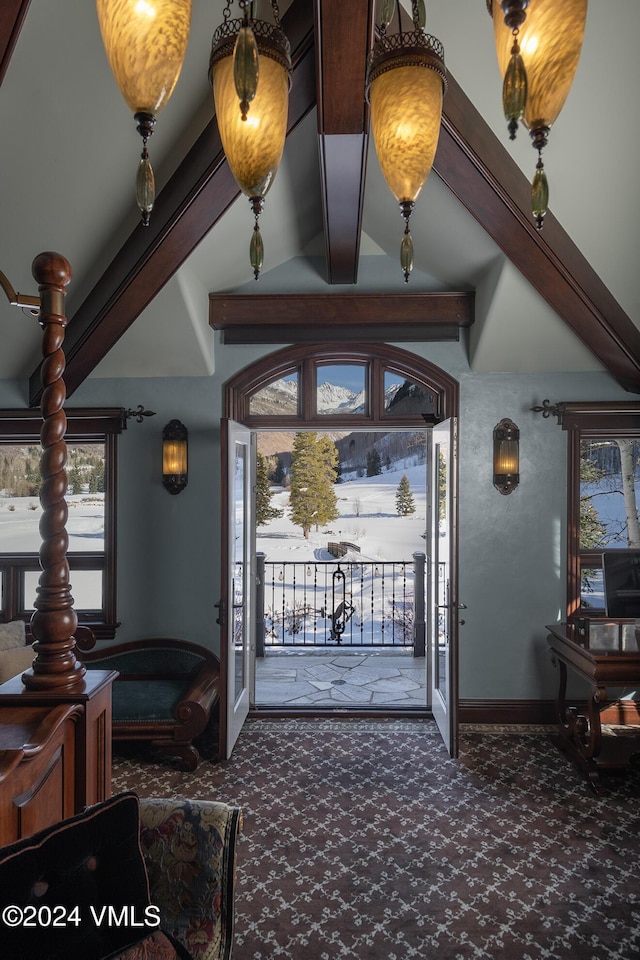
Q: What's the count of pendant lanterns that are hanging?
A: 4